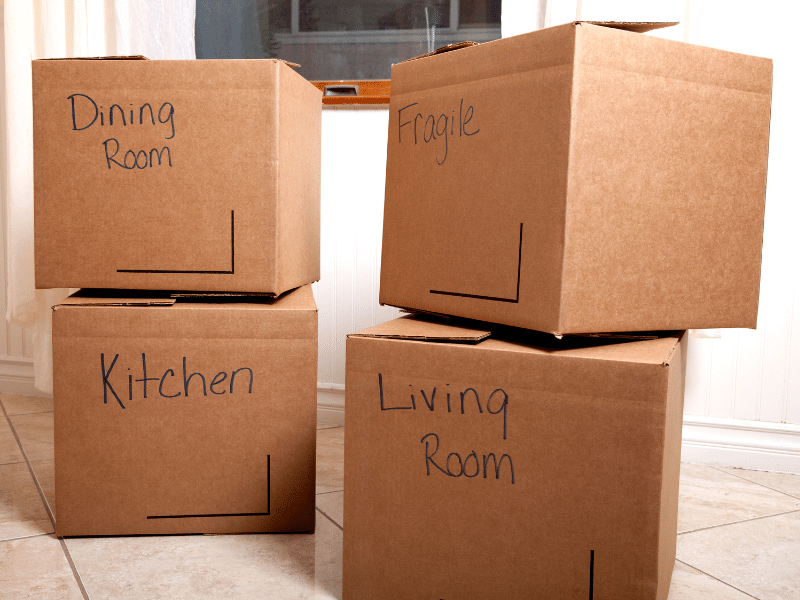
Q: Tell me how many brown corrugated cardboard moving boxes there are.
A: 4